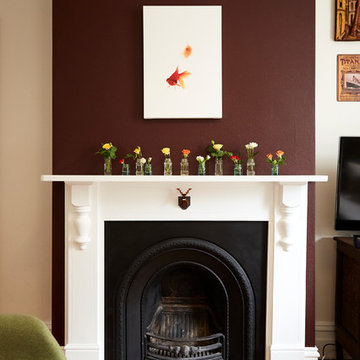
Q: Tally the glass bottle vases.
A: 11